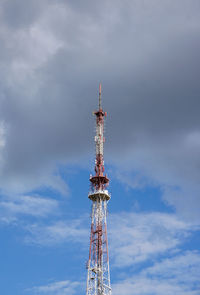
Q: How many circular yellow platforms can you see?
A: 1